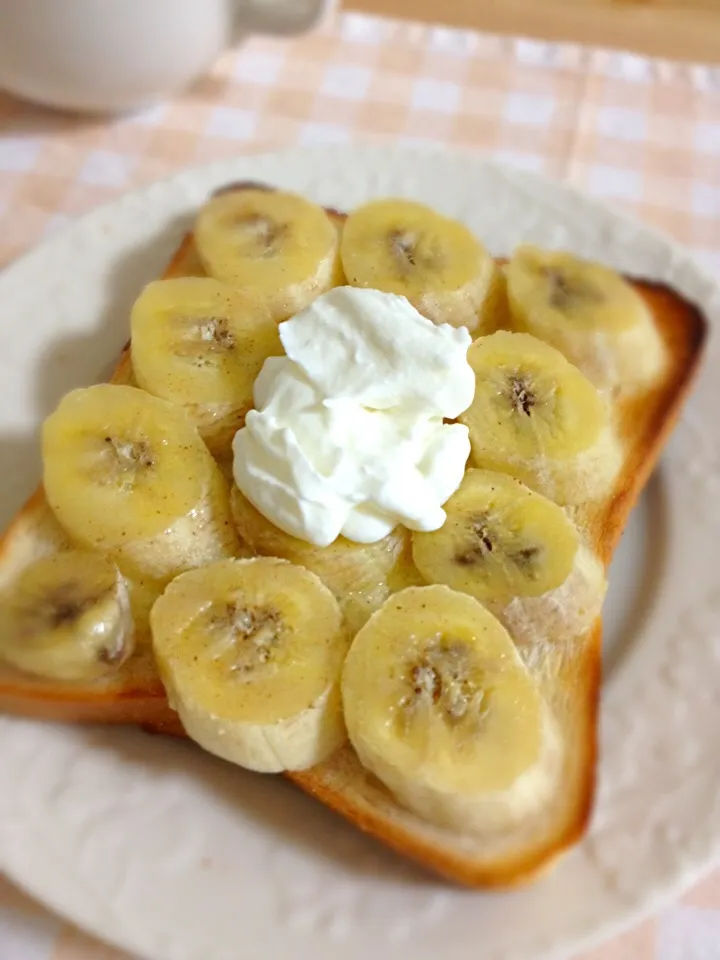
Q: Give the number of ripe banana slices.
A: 11